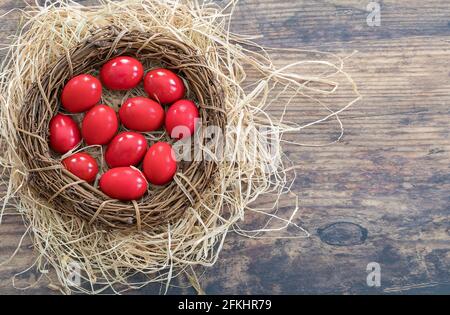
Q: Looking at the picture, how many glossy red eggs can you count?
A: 11